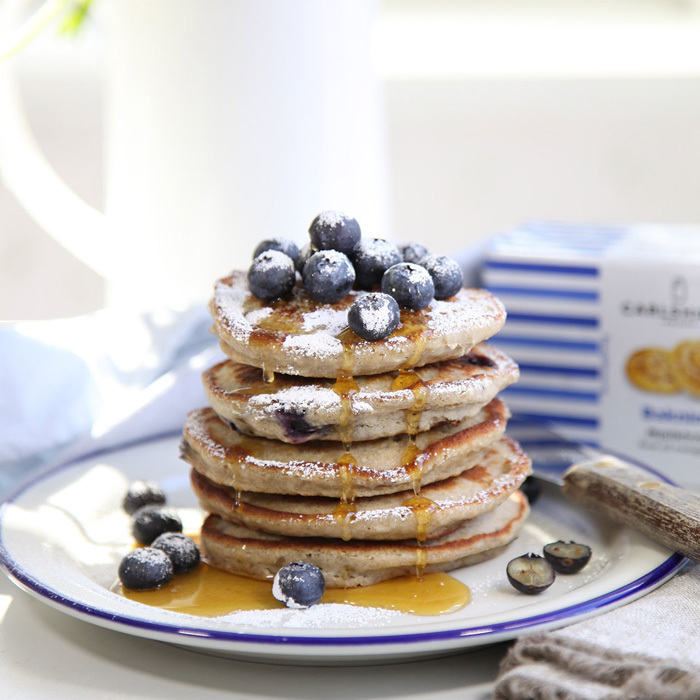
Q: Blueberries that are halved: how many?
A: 2